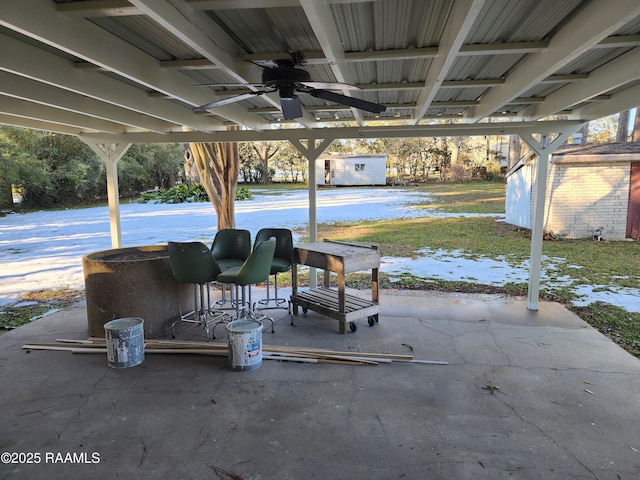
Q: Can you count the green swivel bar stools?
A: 4